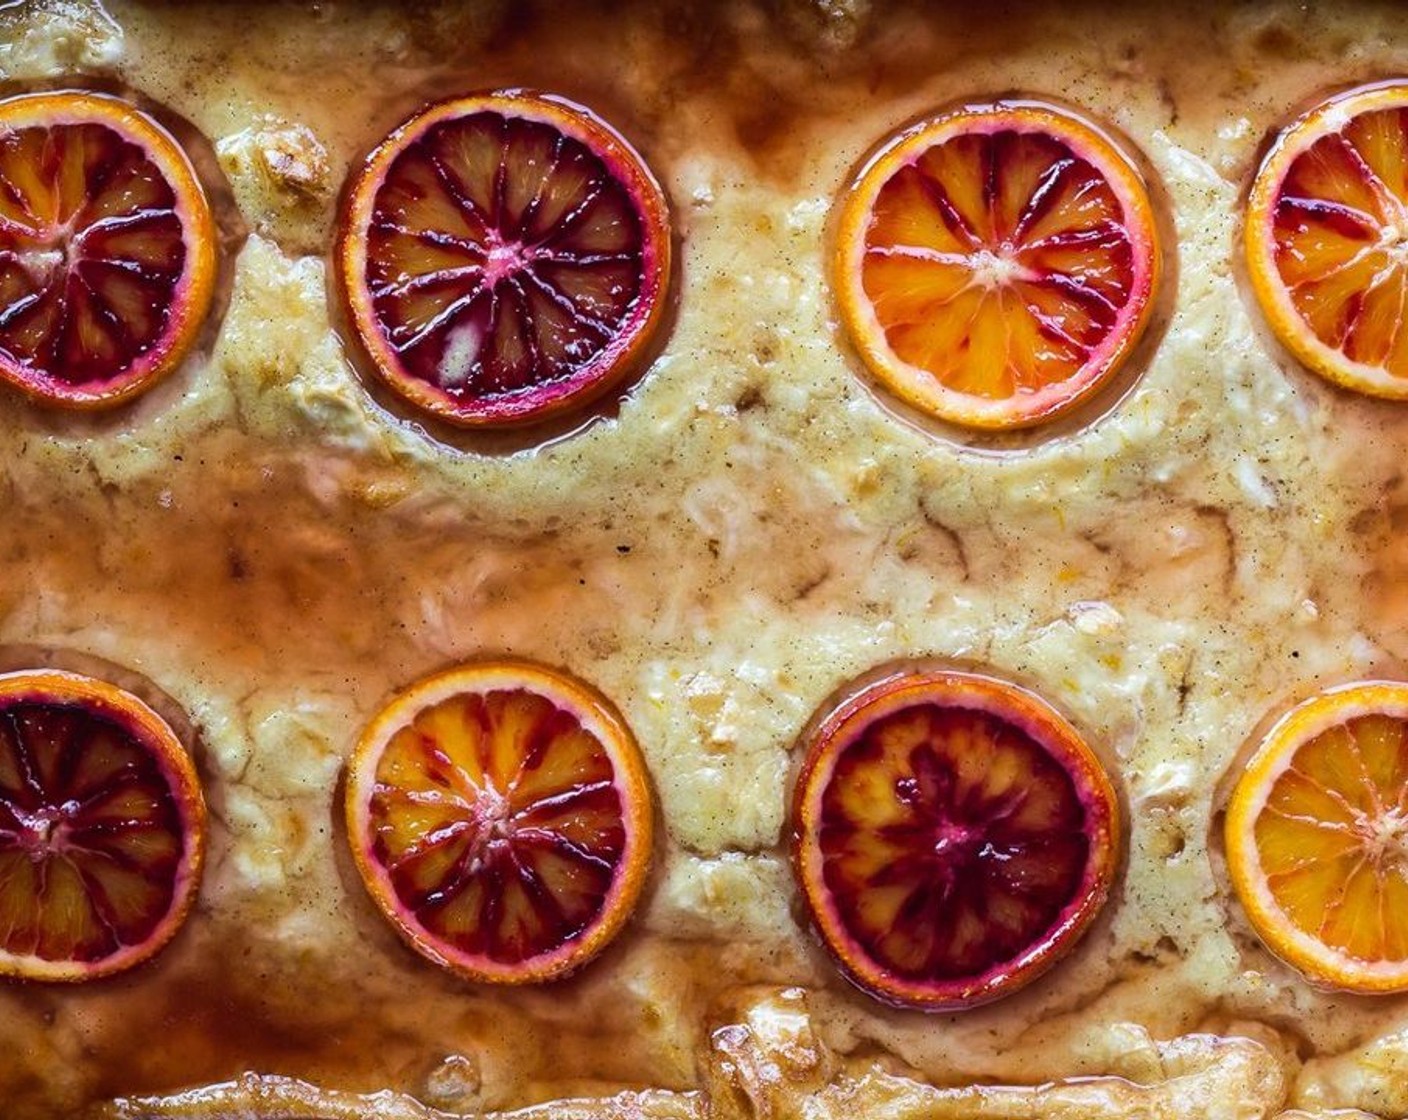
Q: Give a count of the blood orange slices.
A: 8